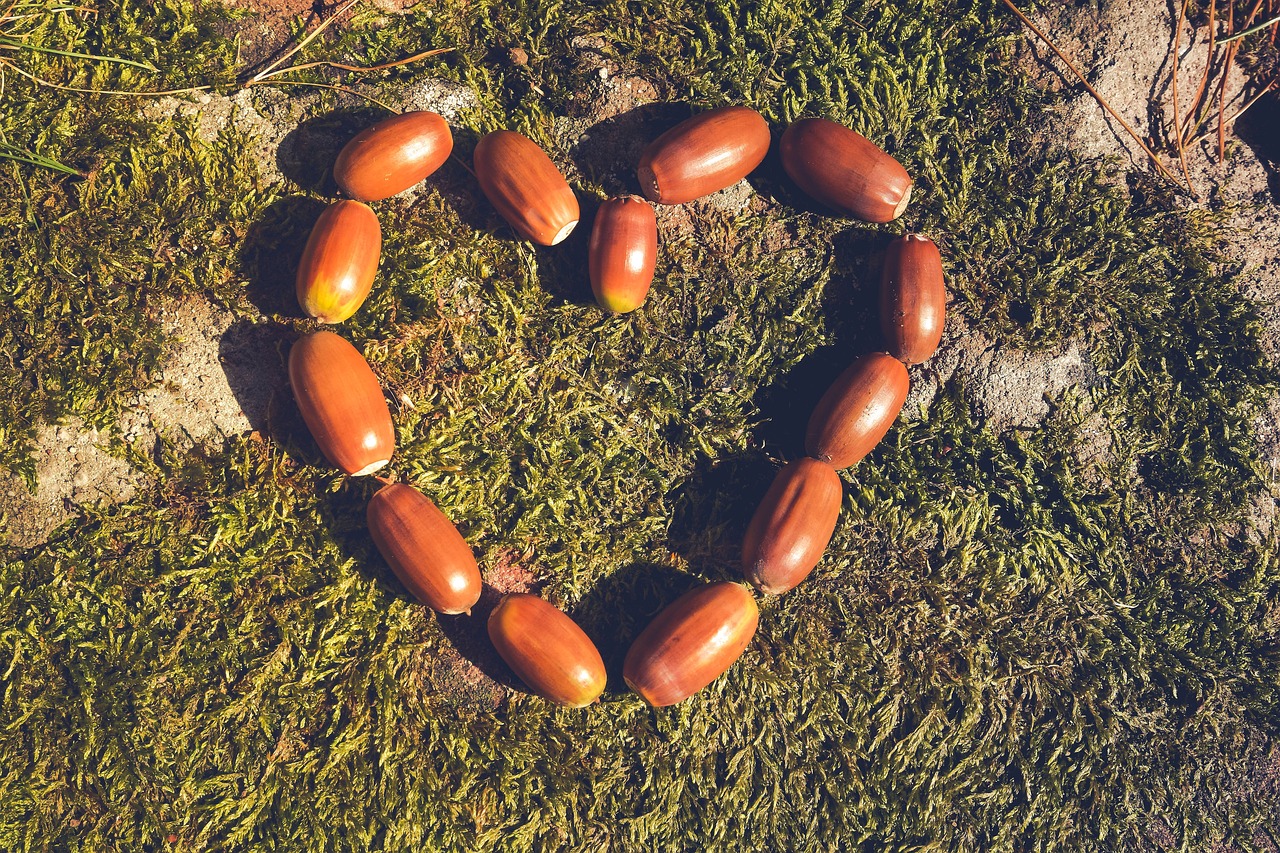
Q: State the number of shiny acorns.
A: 13